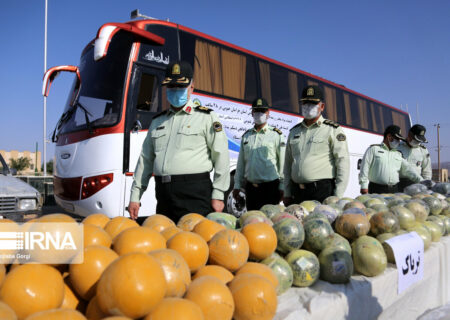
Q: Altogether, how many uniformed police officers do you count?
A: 5